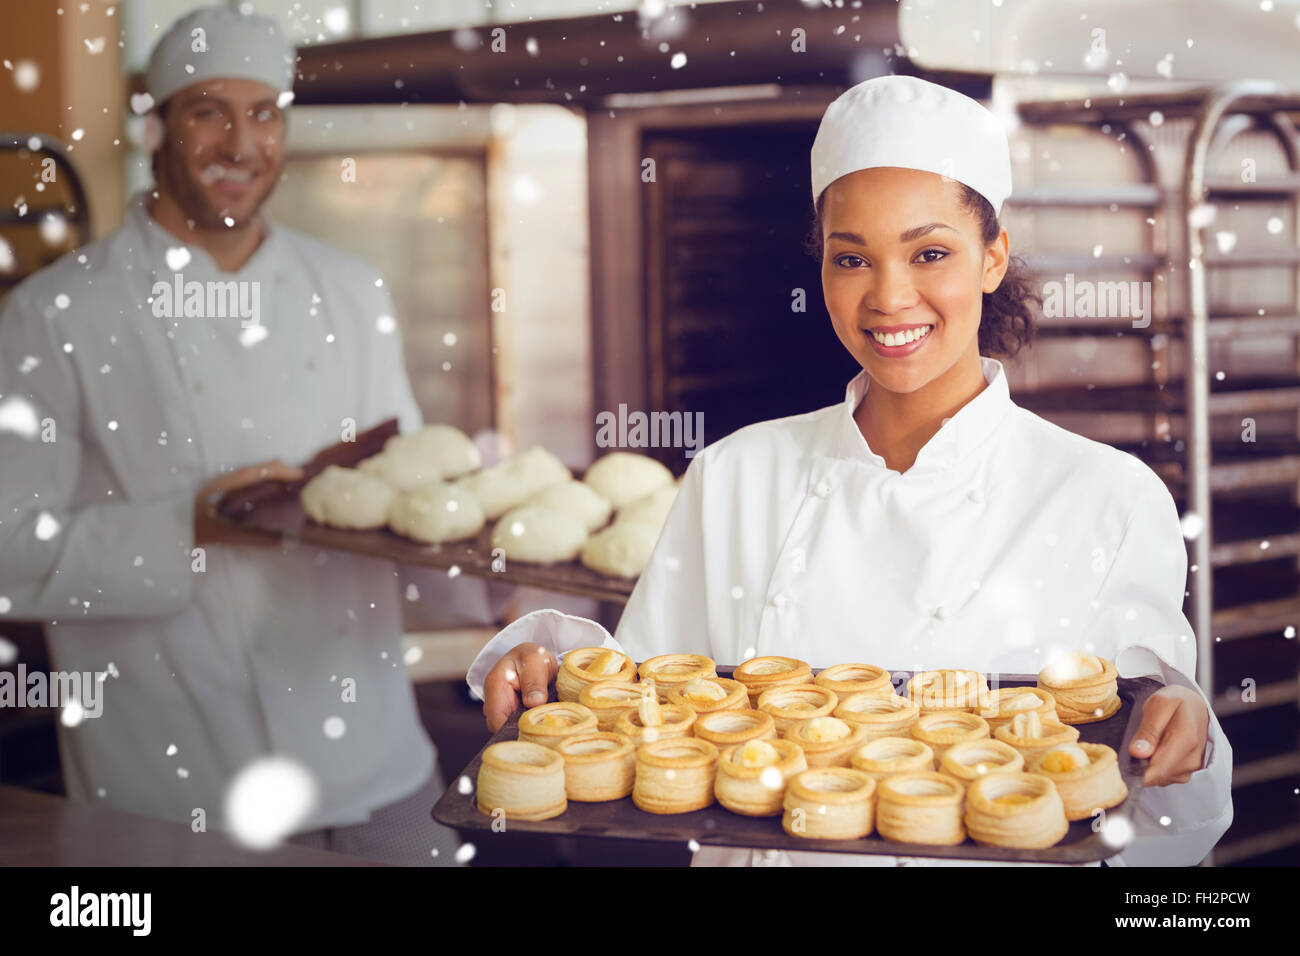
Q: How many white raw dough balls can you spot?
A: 11